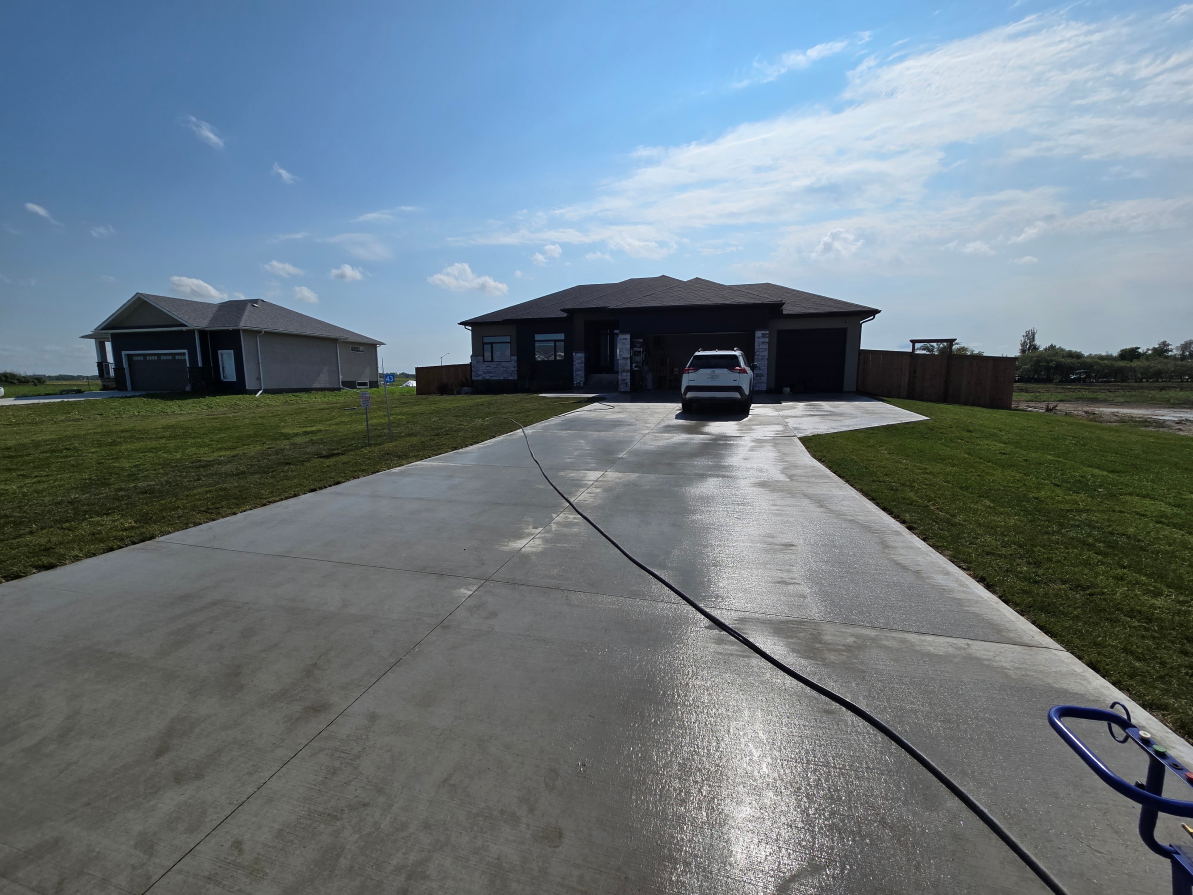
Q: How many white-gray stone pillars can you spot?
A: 3